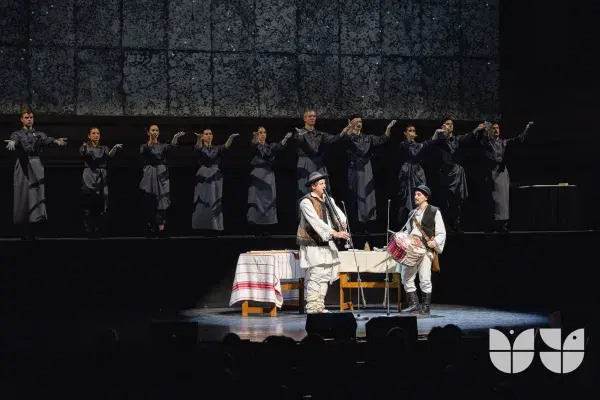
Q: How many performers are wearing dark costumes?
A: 10